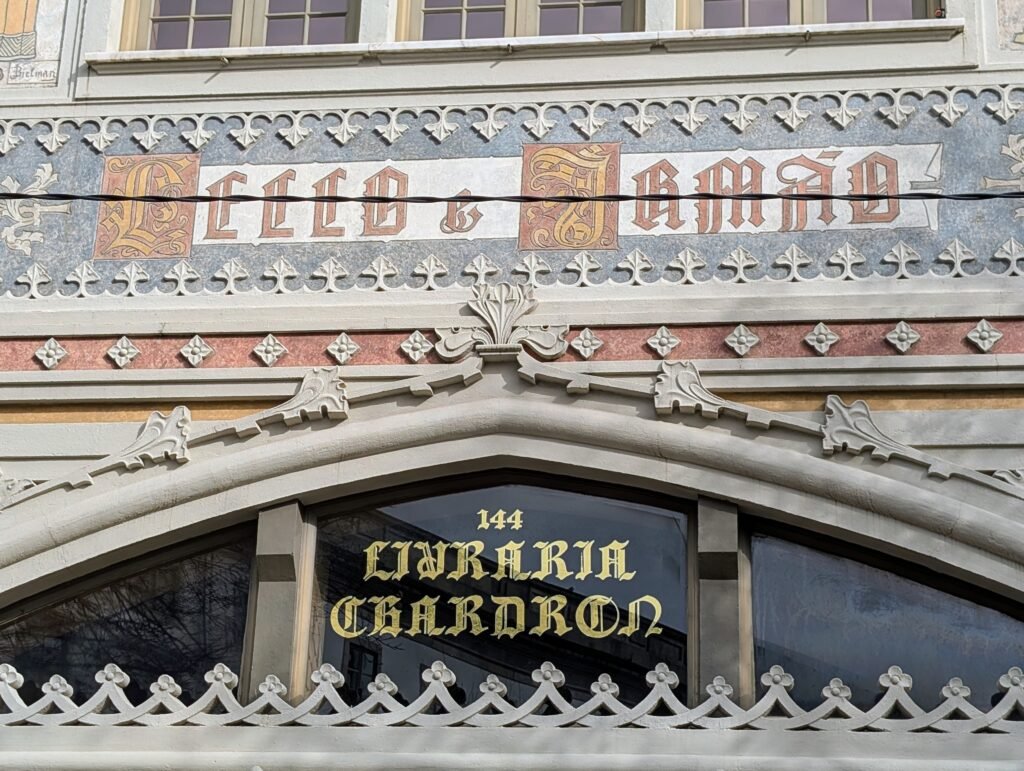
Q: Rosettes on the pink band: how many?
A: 12